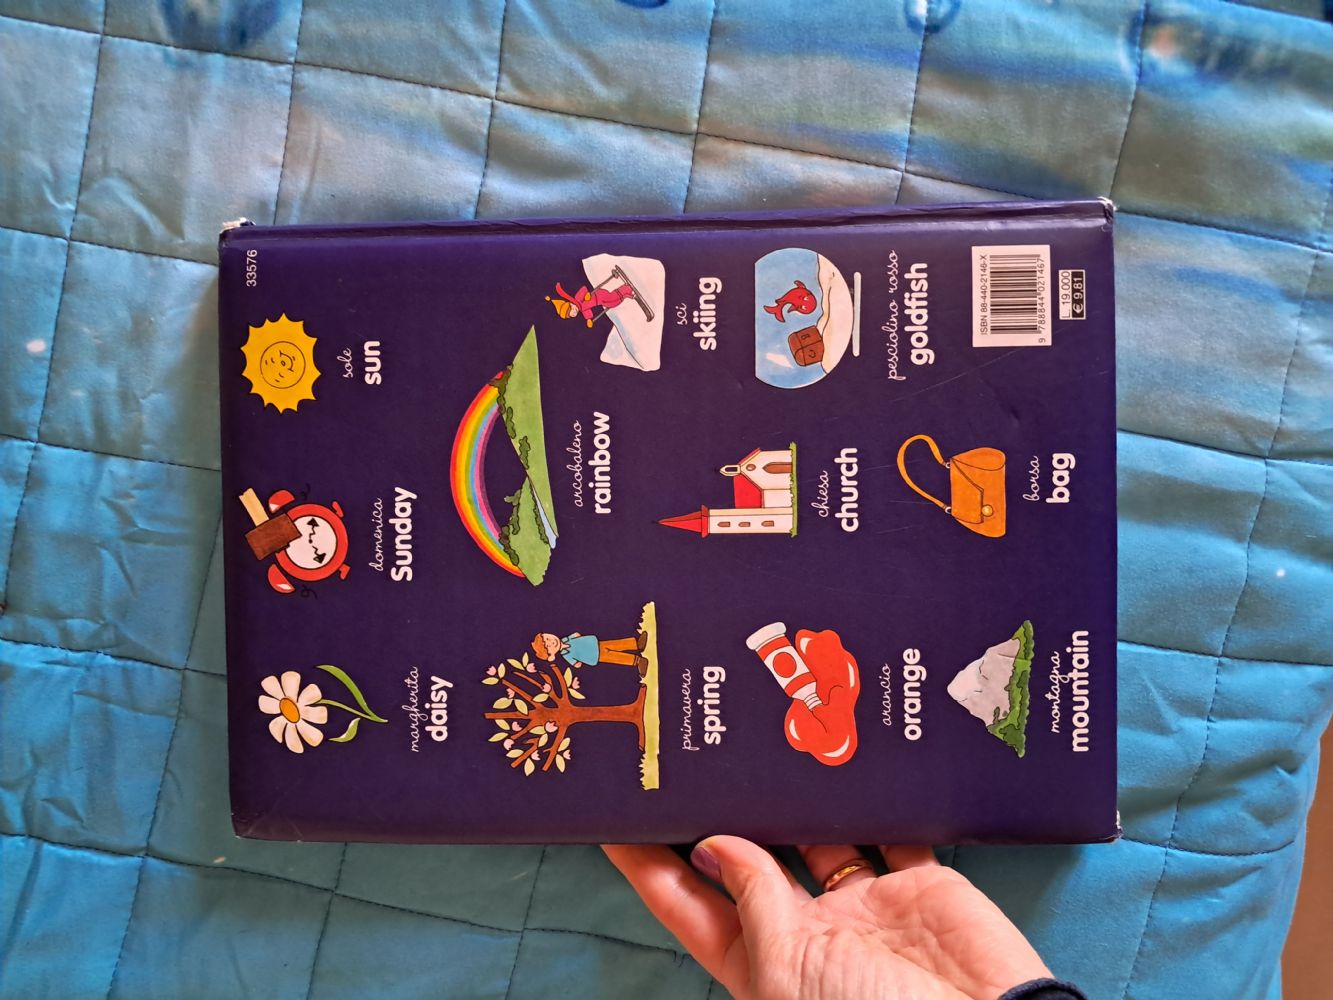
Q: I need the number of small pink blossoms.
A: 10